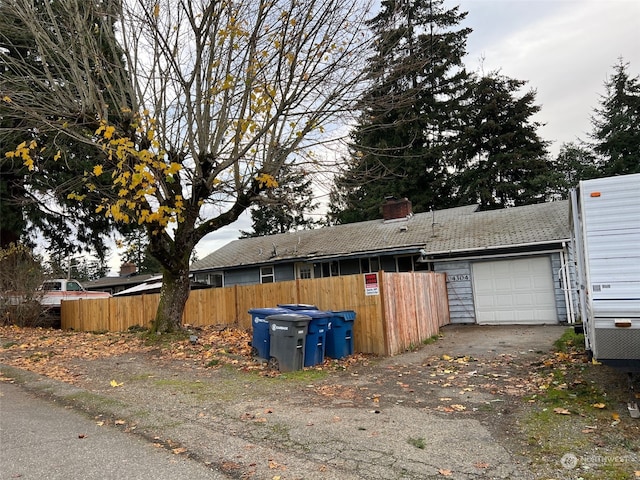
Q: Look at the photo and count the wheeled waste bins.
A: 5